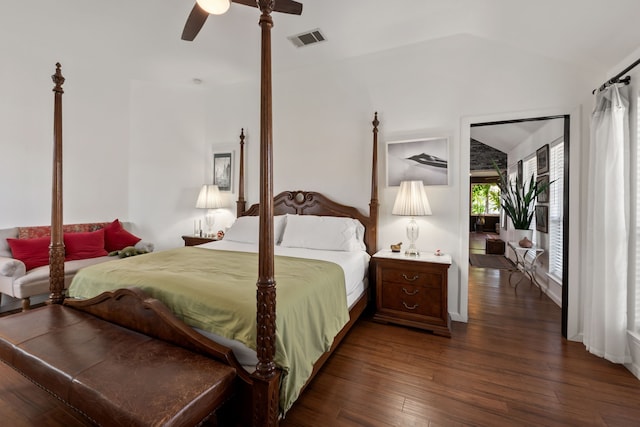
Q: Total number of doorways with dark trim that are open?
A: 1